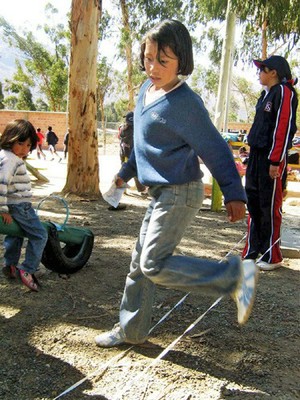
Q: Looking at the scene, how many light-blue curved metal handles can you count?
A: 1